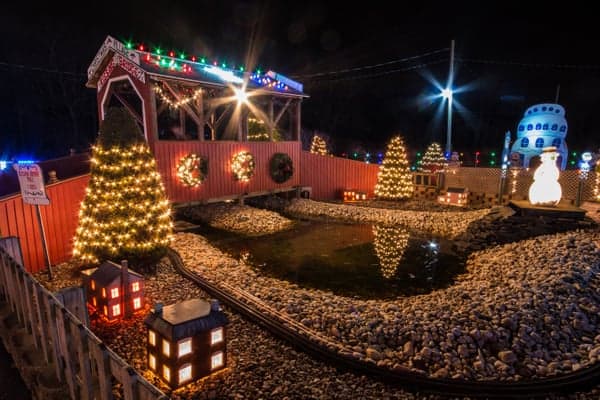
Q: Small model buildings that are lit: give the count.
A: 4